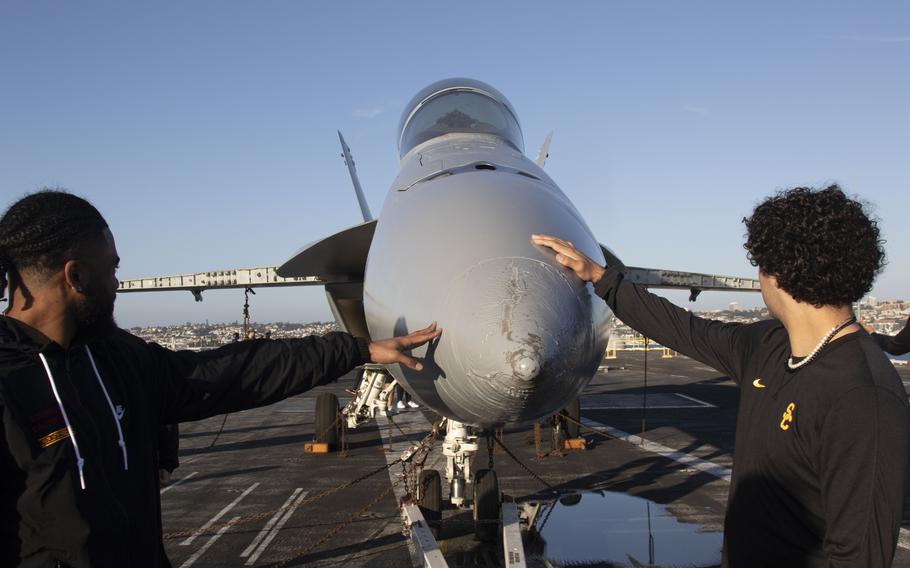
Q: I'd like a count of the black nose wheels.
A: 2